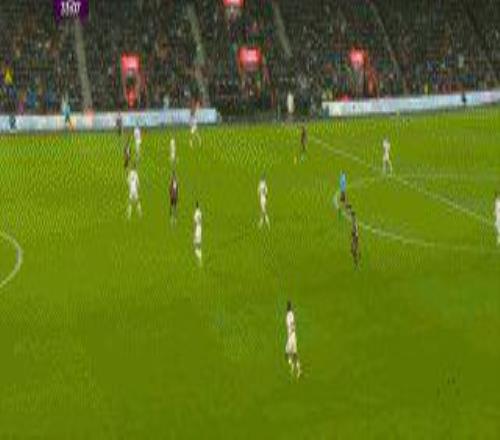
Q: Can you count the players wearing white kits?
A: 9